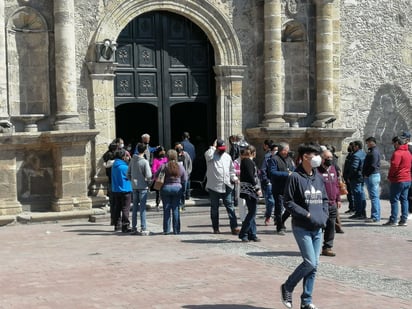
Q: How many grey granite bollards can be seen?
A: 0